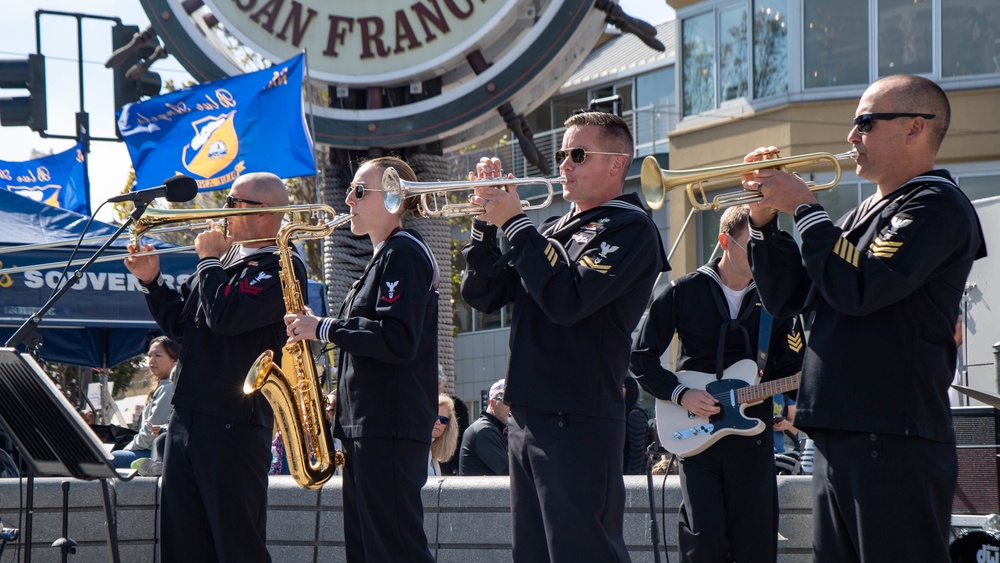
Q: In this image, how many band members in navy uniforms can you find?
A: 5